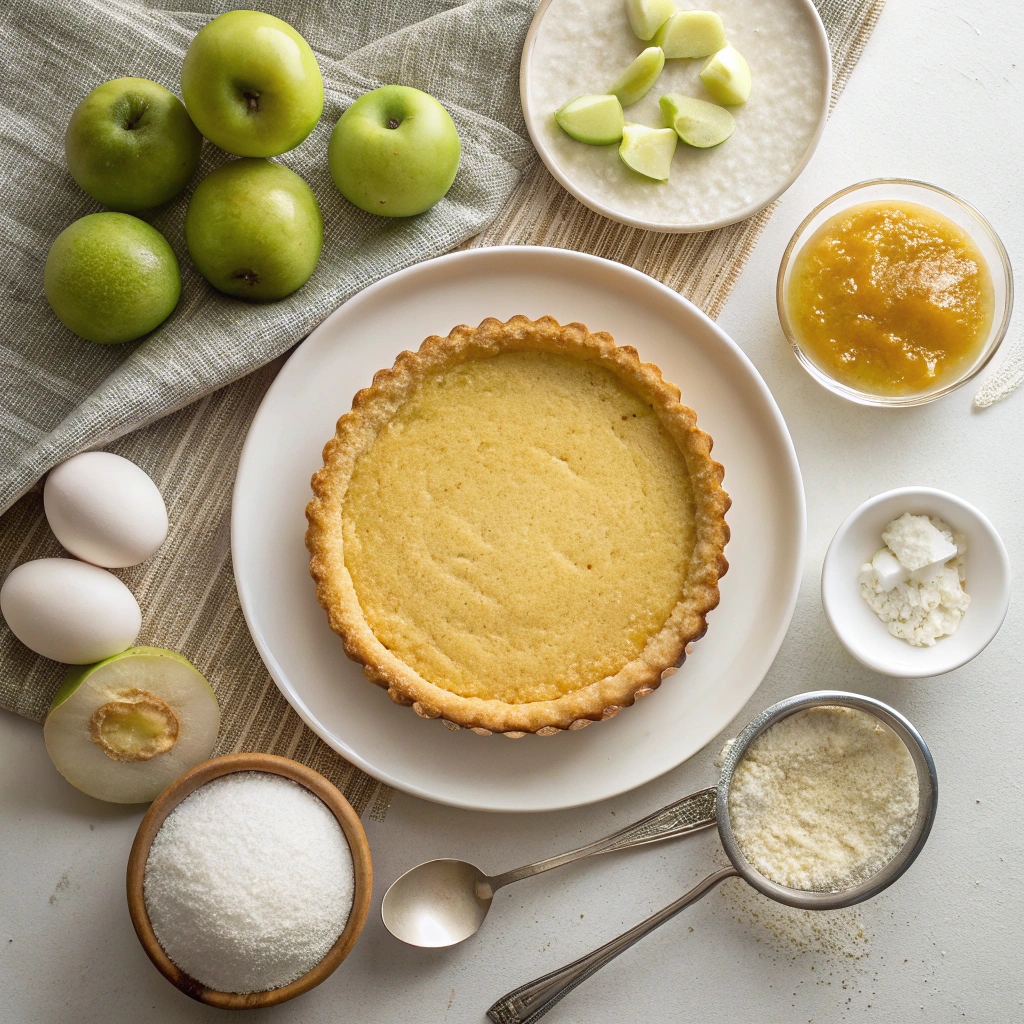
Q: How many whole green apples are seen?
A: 5